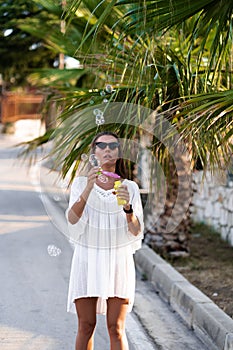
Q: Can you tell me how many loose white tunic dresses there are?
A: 1